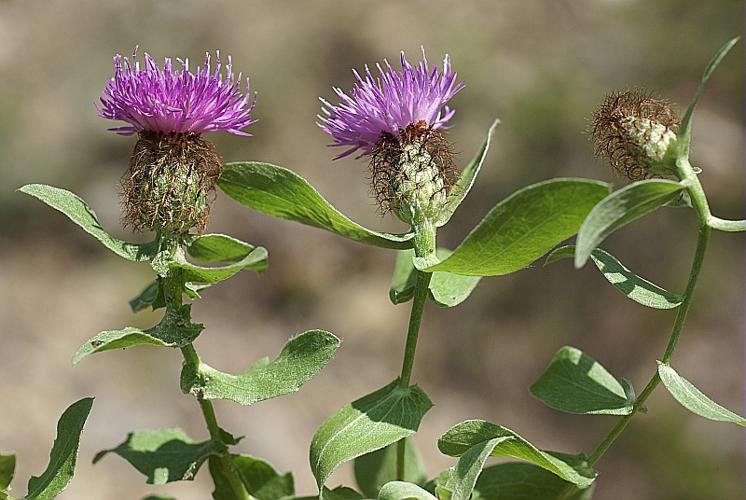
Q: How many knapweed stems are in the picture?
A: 3